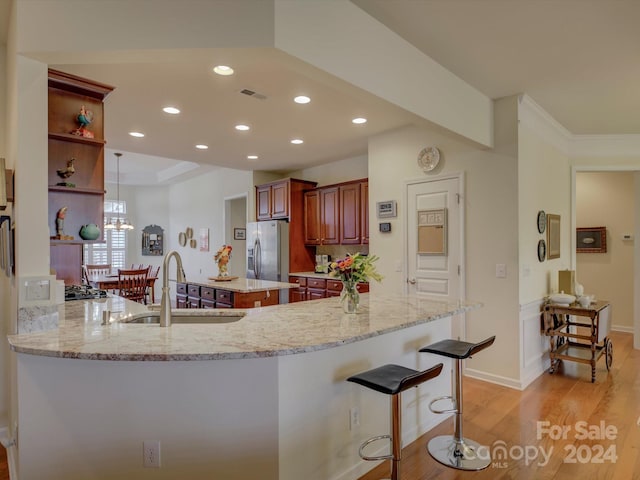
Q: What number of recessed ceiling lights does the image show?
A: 9